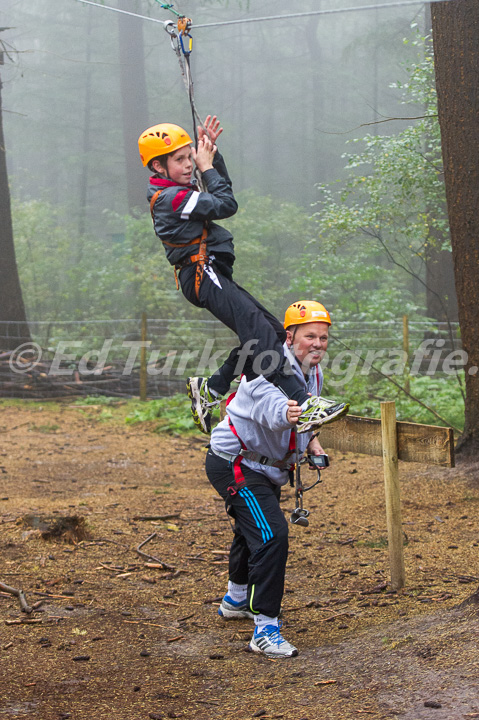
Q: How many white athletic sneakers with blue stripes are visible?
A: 2